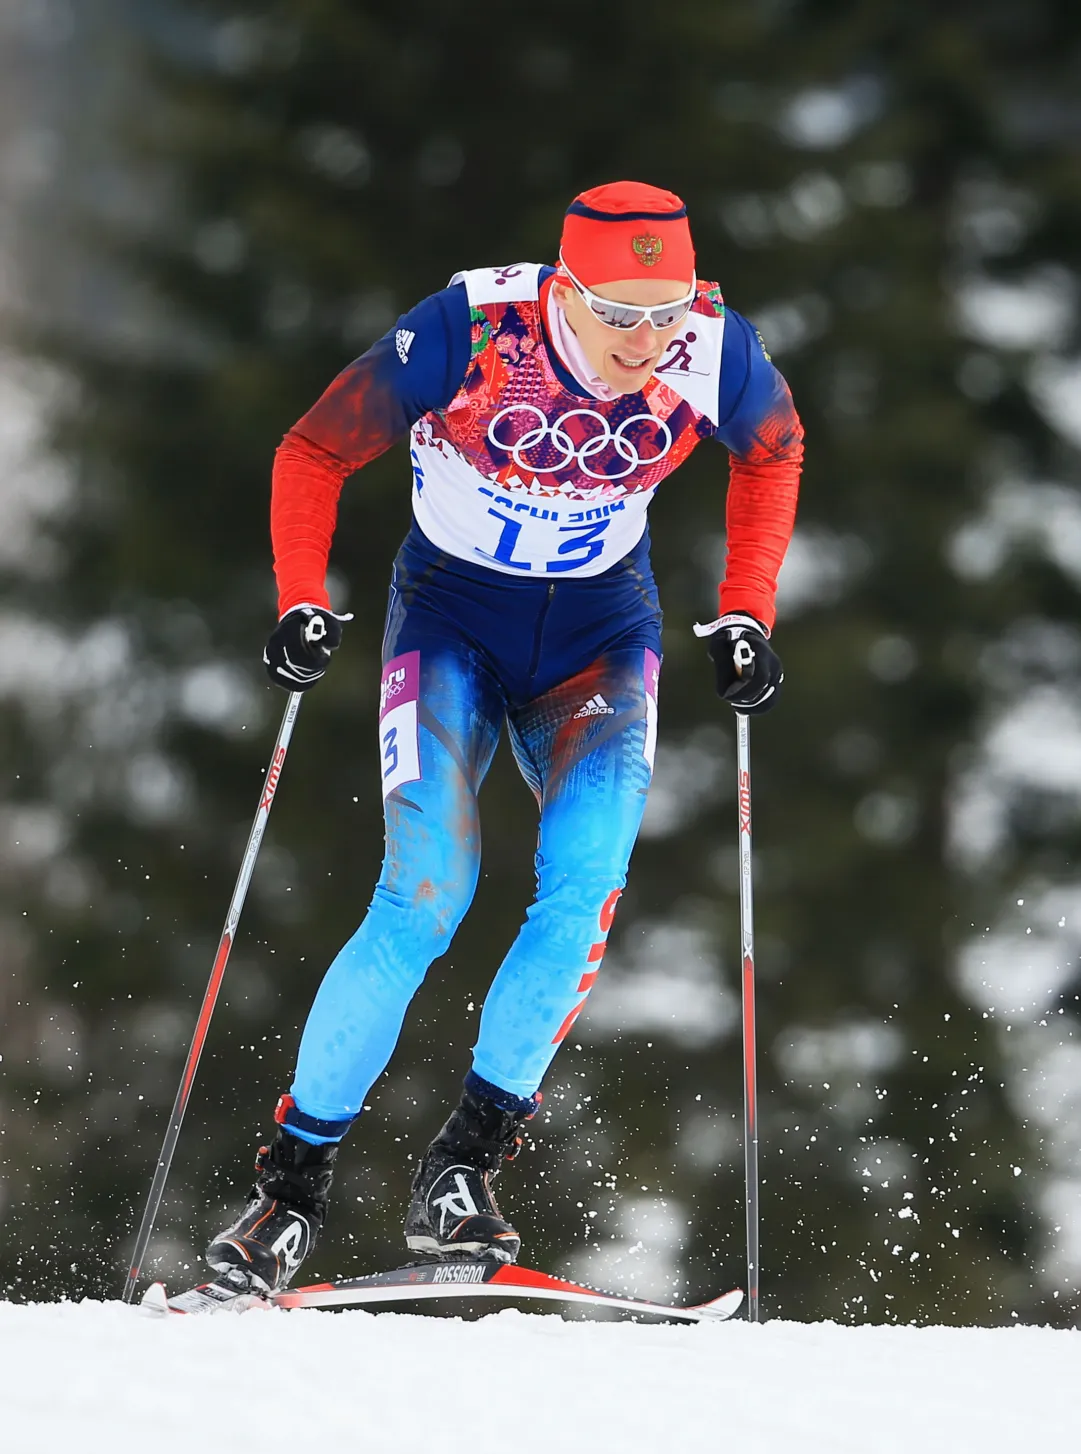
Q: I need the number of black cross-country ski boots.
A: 2